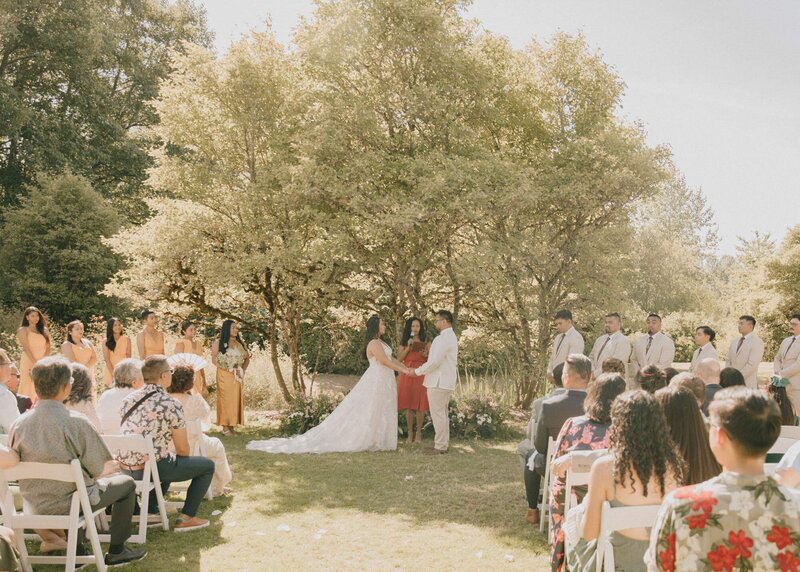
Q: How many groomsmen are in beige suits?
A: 6